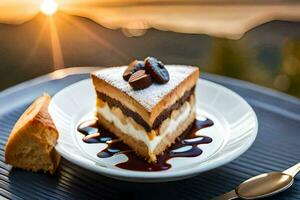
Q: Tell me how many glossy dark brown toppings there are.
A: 3